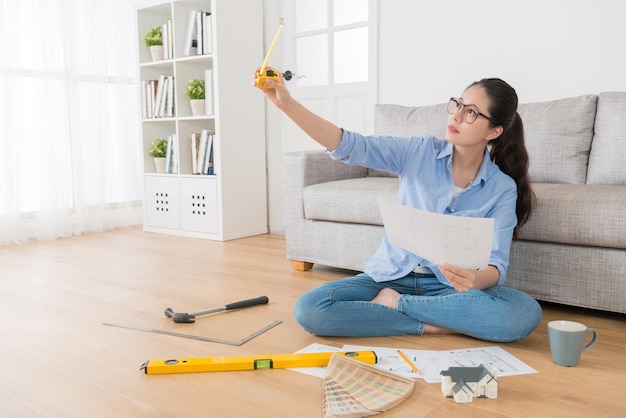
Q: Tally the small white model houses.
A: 1